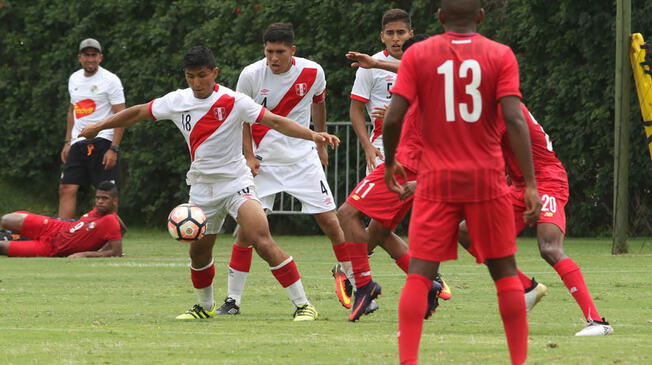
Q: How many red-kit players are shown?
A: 4